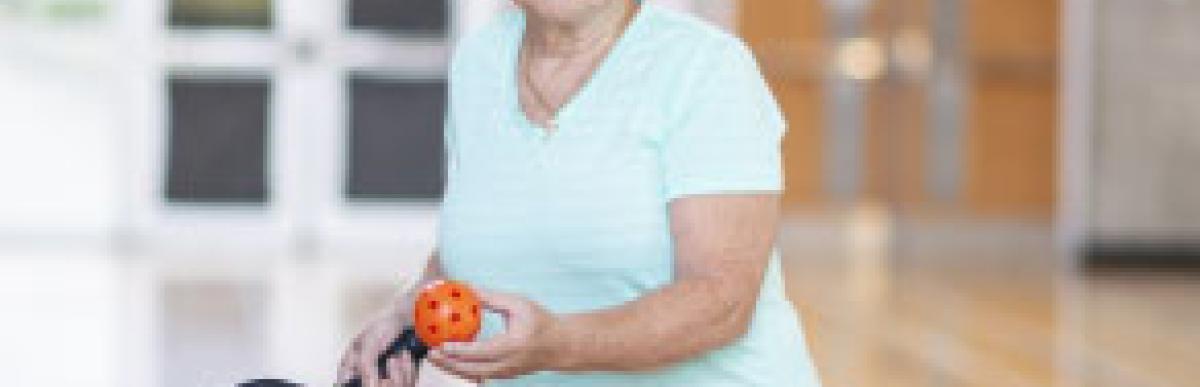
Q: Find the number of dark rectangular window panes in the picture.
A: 4